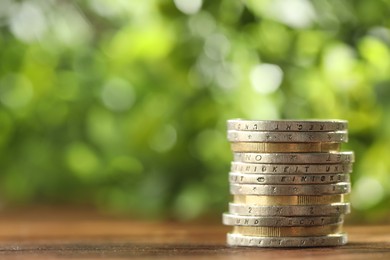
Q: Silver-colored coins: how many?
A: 9